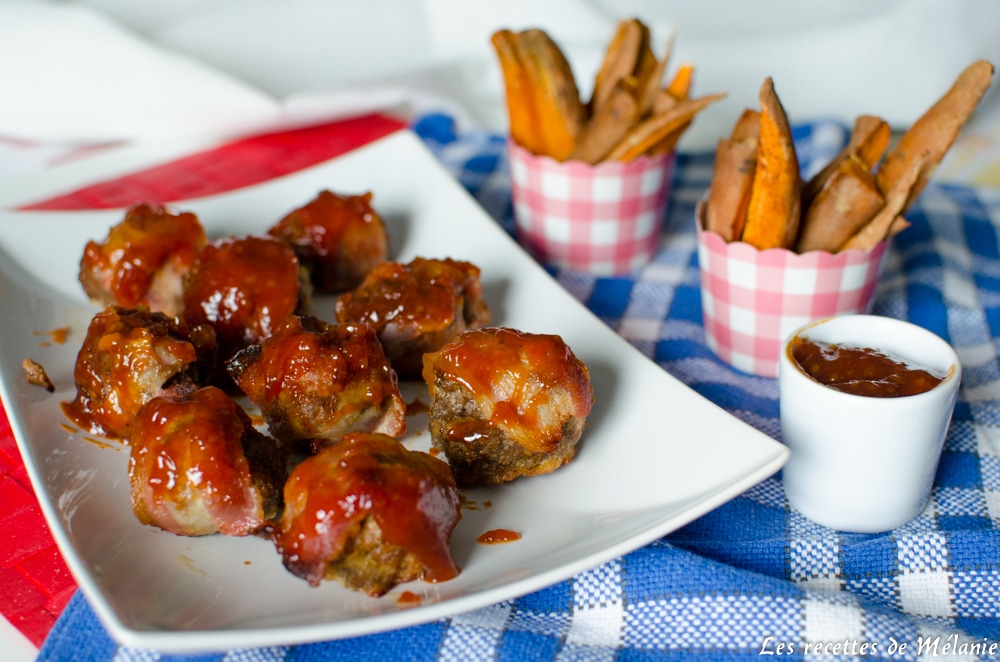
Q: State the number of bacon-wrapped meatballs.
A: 9